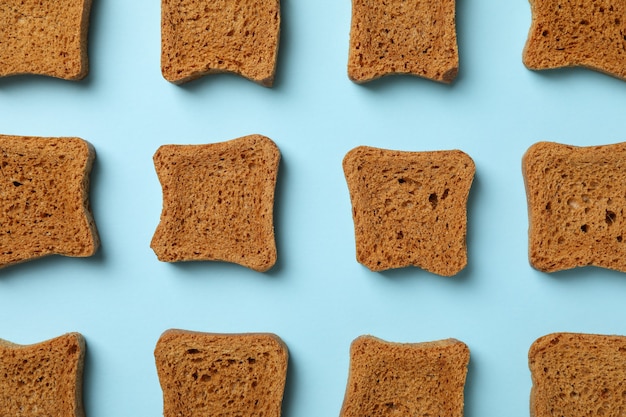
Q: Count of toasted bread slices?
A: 12